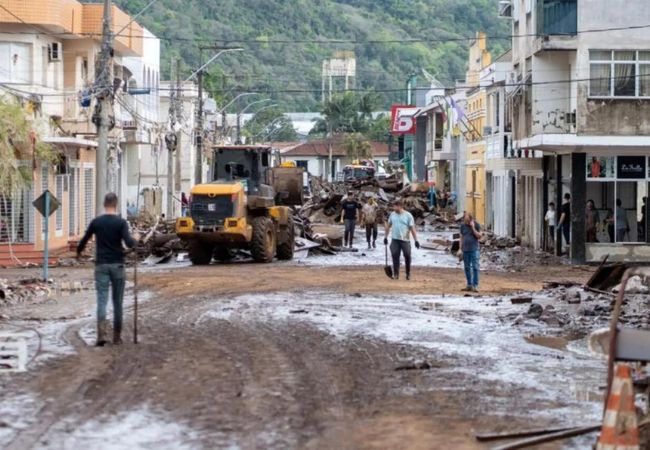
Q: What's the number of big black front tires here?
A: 2